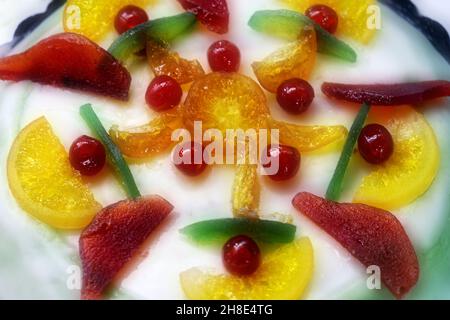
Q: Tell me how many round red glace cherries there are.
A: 10